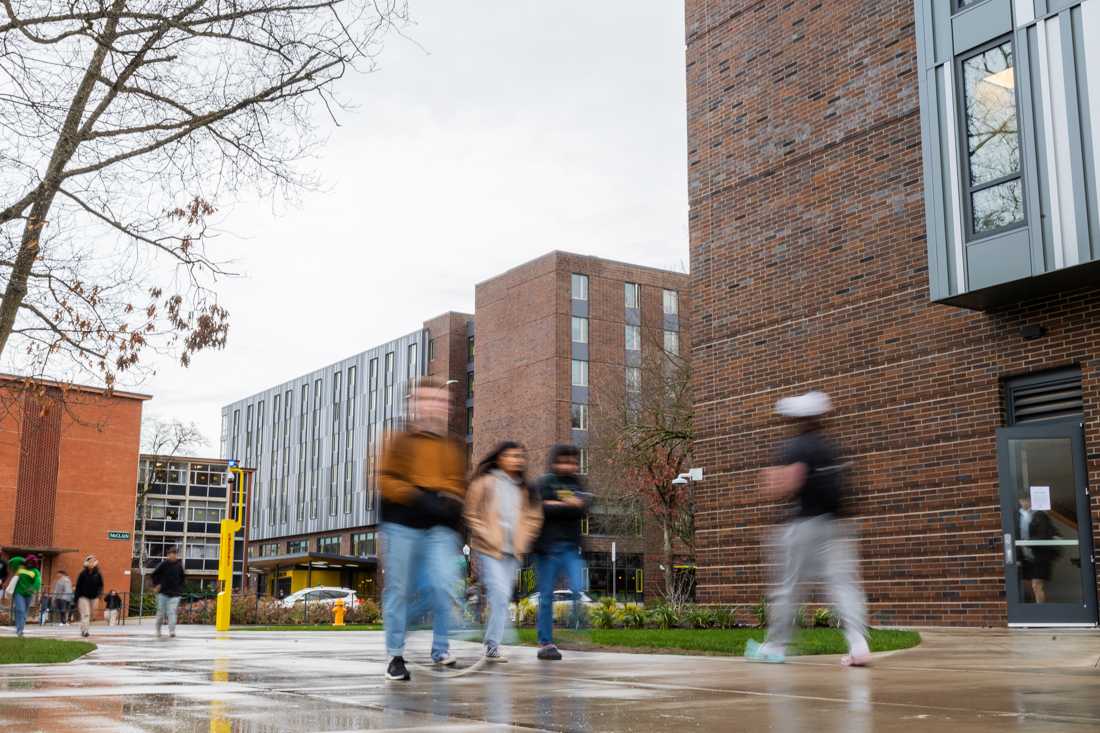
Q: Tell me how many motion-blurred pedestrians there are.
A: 4